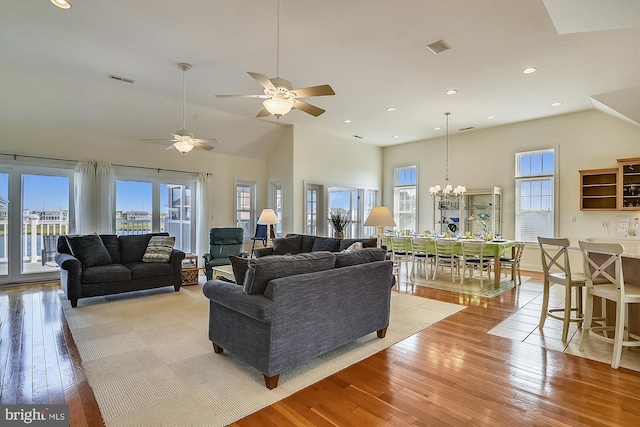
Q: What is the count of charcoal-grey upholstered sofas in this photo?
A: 3